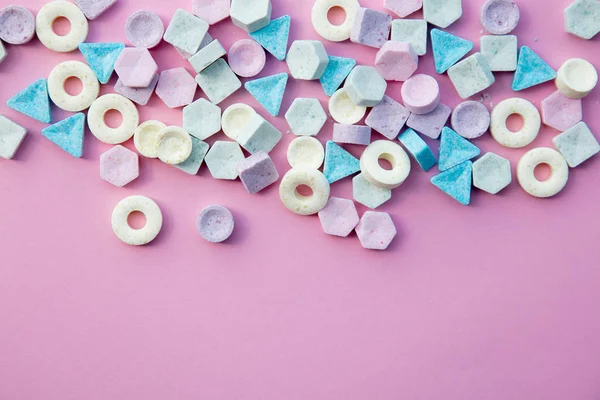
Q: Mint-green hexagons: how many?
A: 10